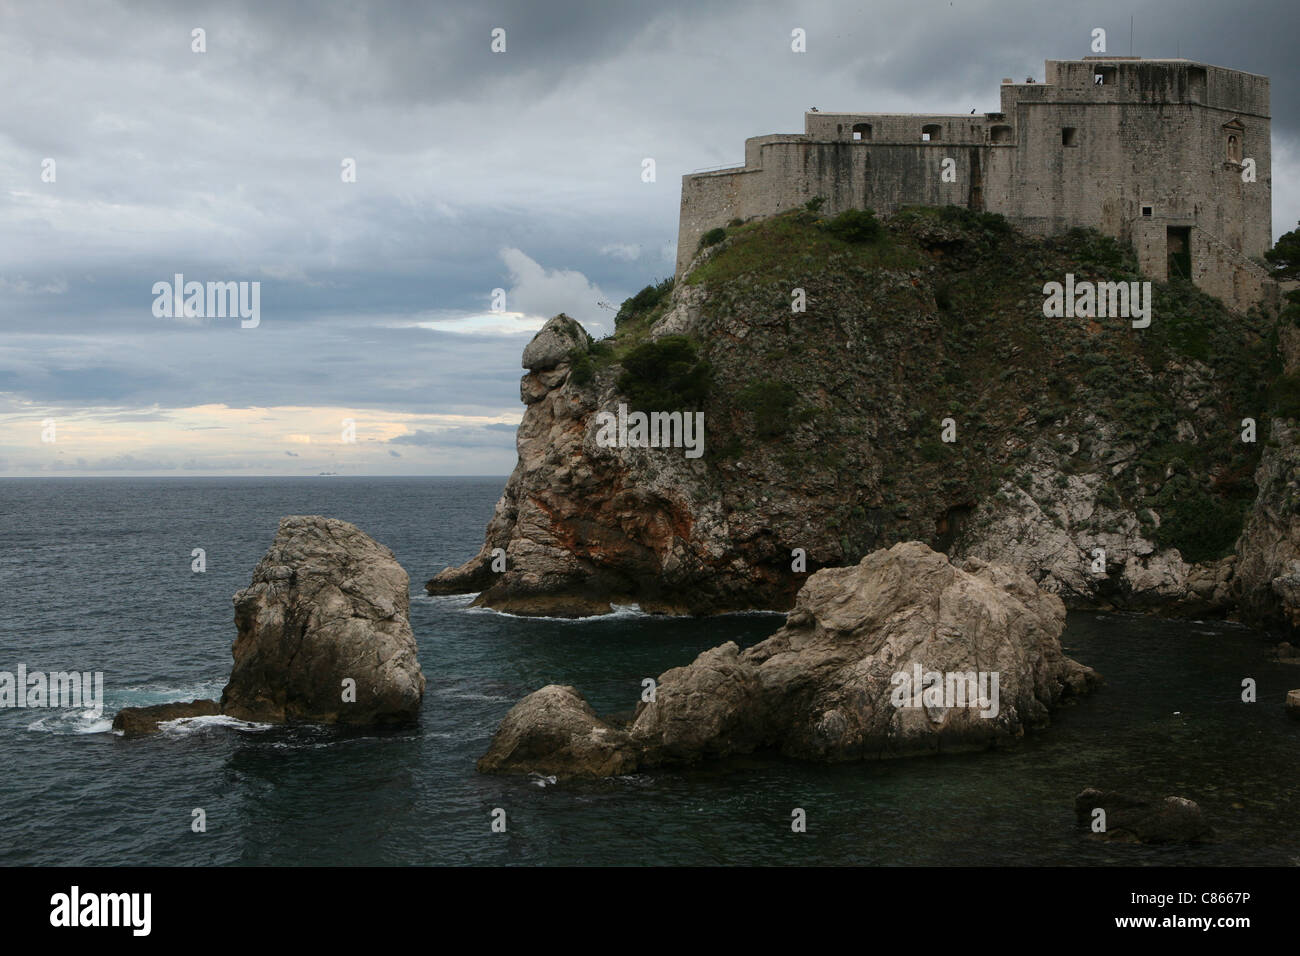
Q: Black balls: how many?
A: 0